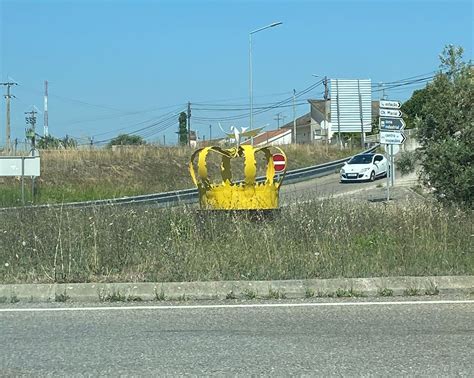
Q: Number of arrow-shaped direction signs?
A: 4